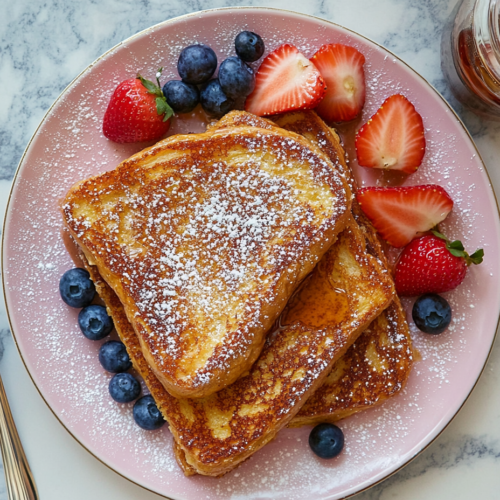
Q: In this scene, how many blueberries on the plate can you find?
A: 12